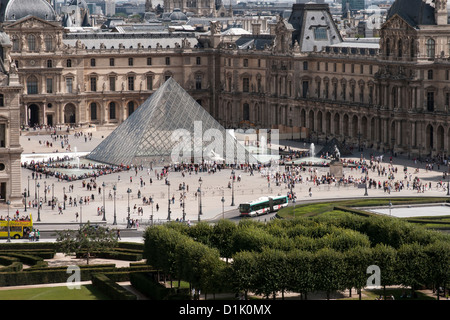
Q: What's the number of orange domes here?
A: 0